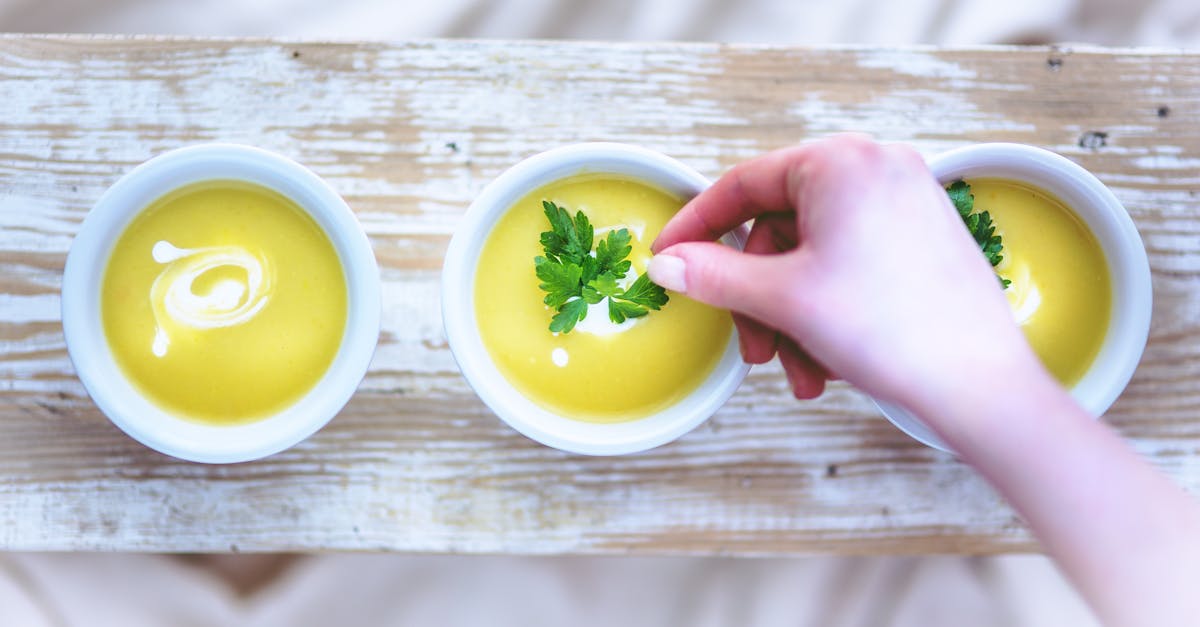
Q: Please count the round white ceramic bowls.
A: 3